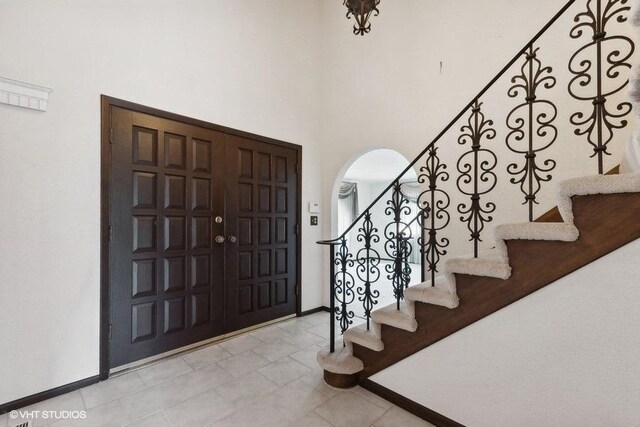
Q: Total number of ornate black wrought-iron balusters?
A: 7